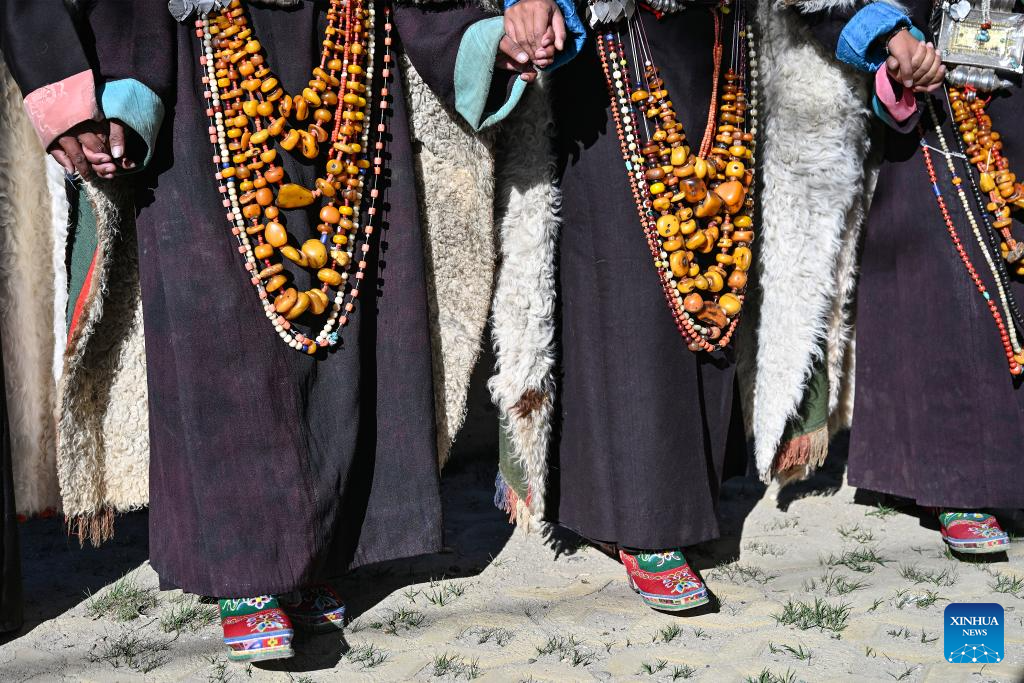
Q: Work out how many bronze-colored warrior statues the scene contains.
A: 0